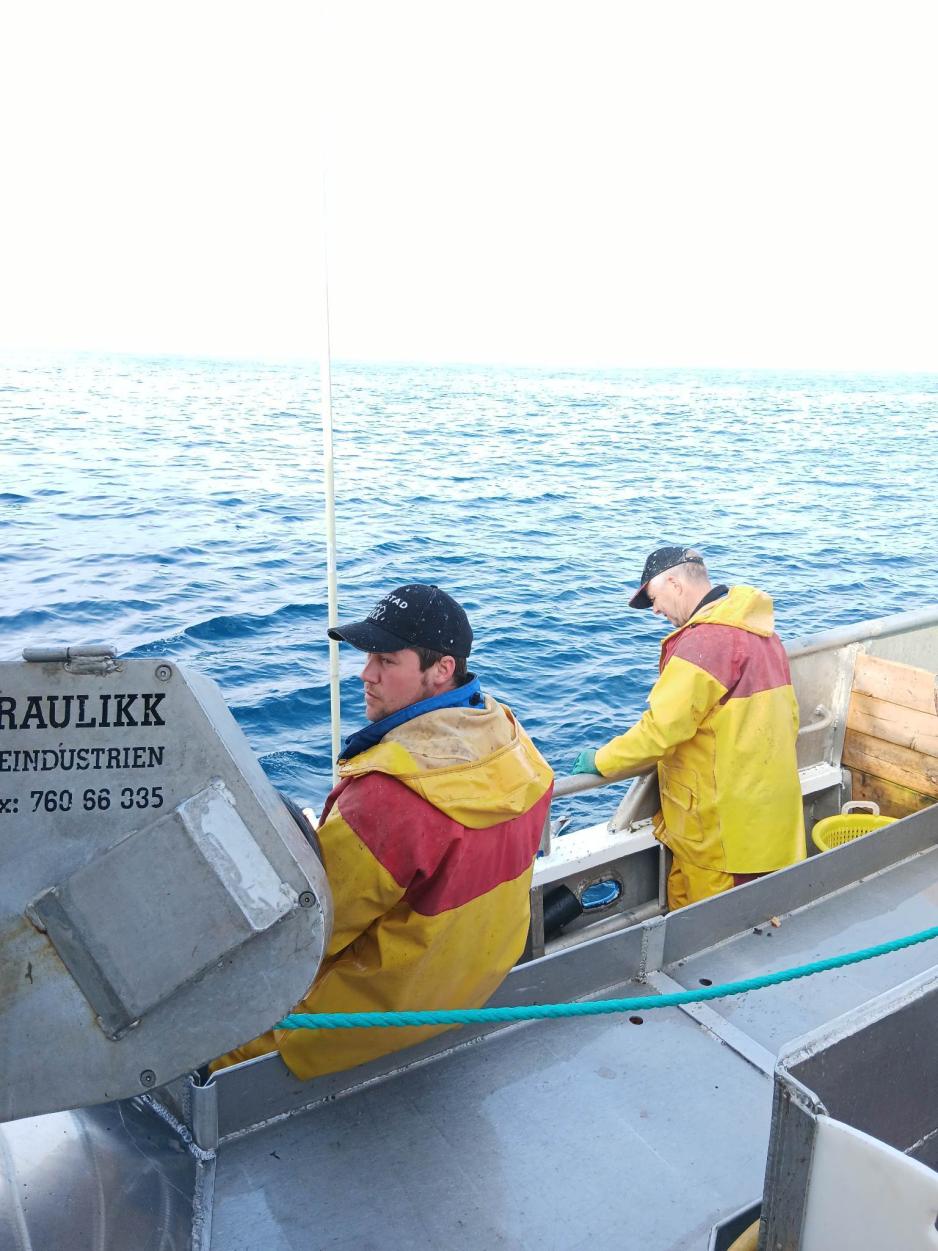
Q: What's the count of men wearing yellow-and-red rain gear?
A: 2